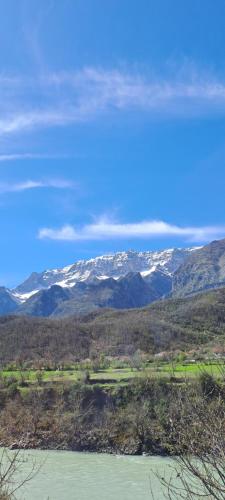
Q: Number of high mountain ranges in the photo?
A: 1